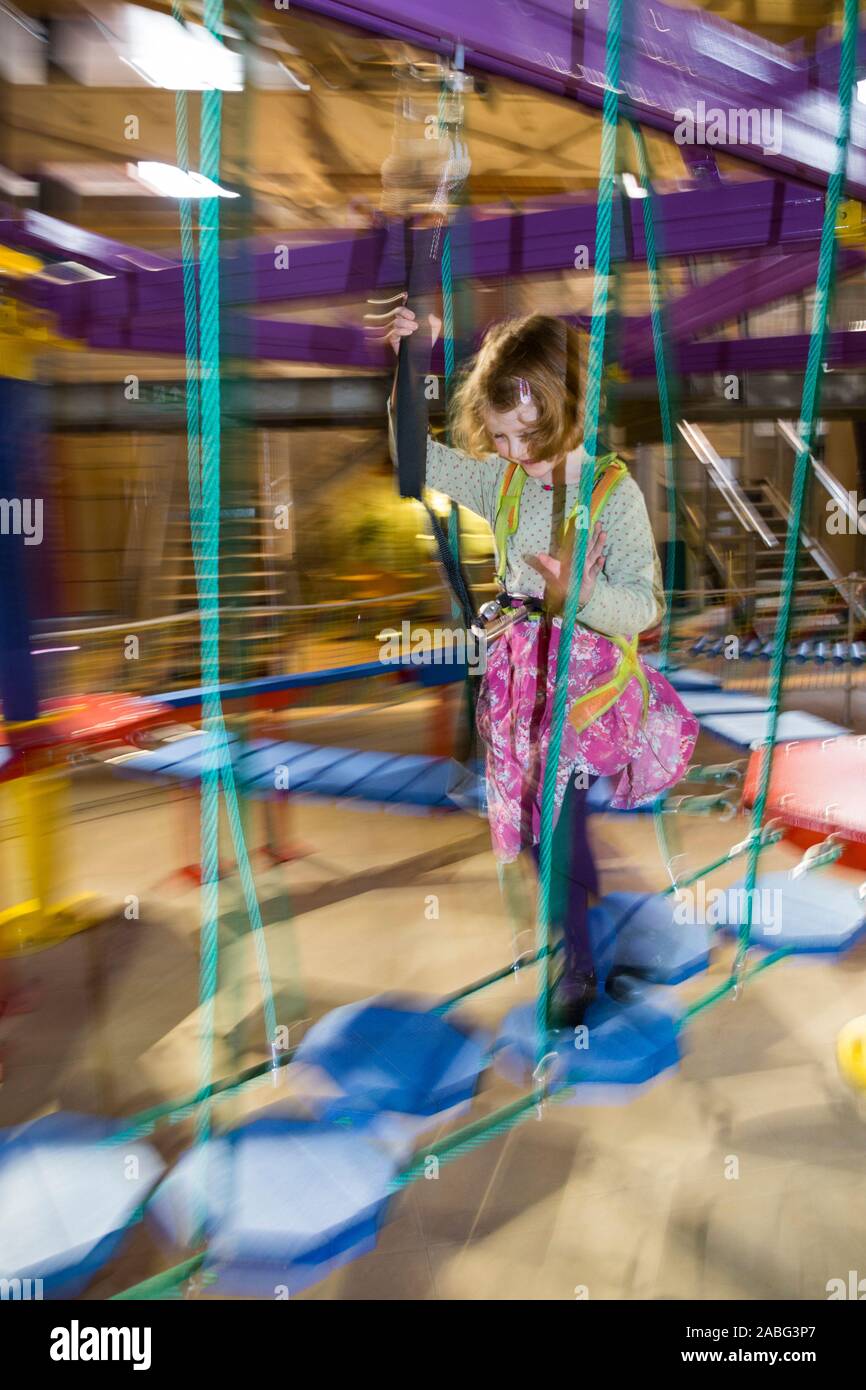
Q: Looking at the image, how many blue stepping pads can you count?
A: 6